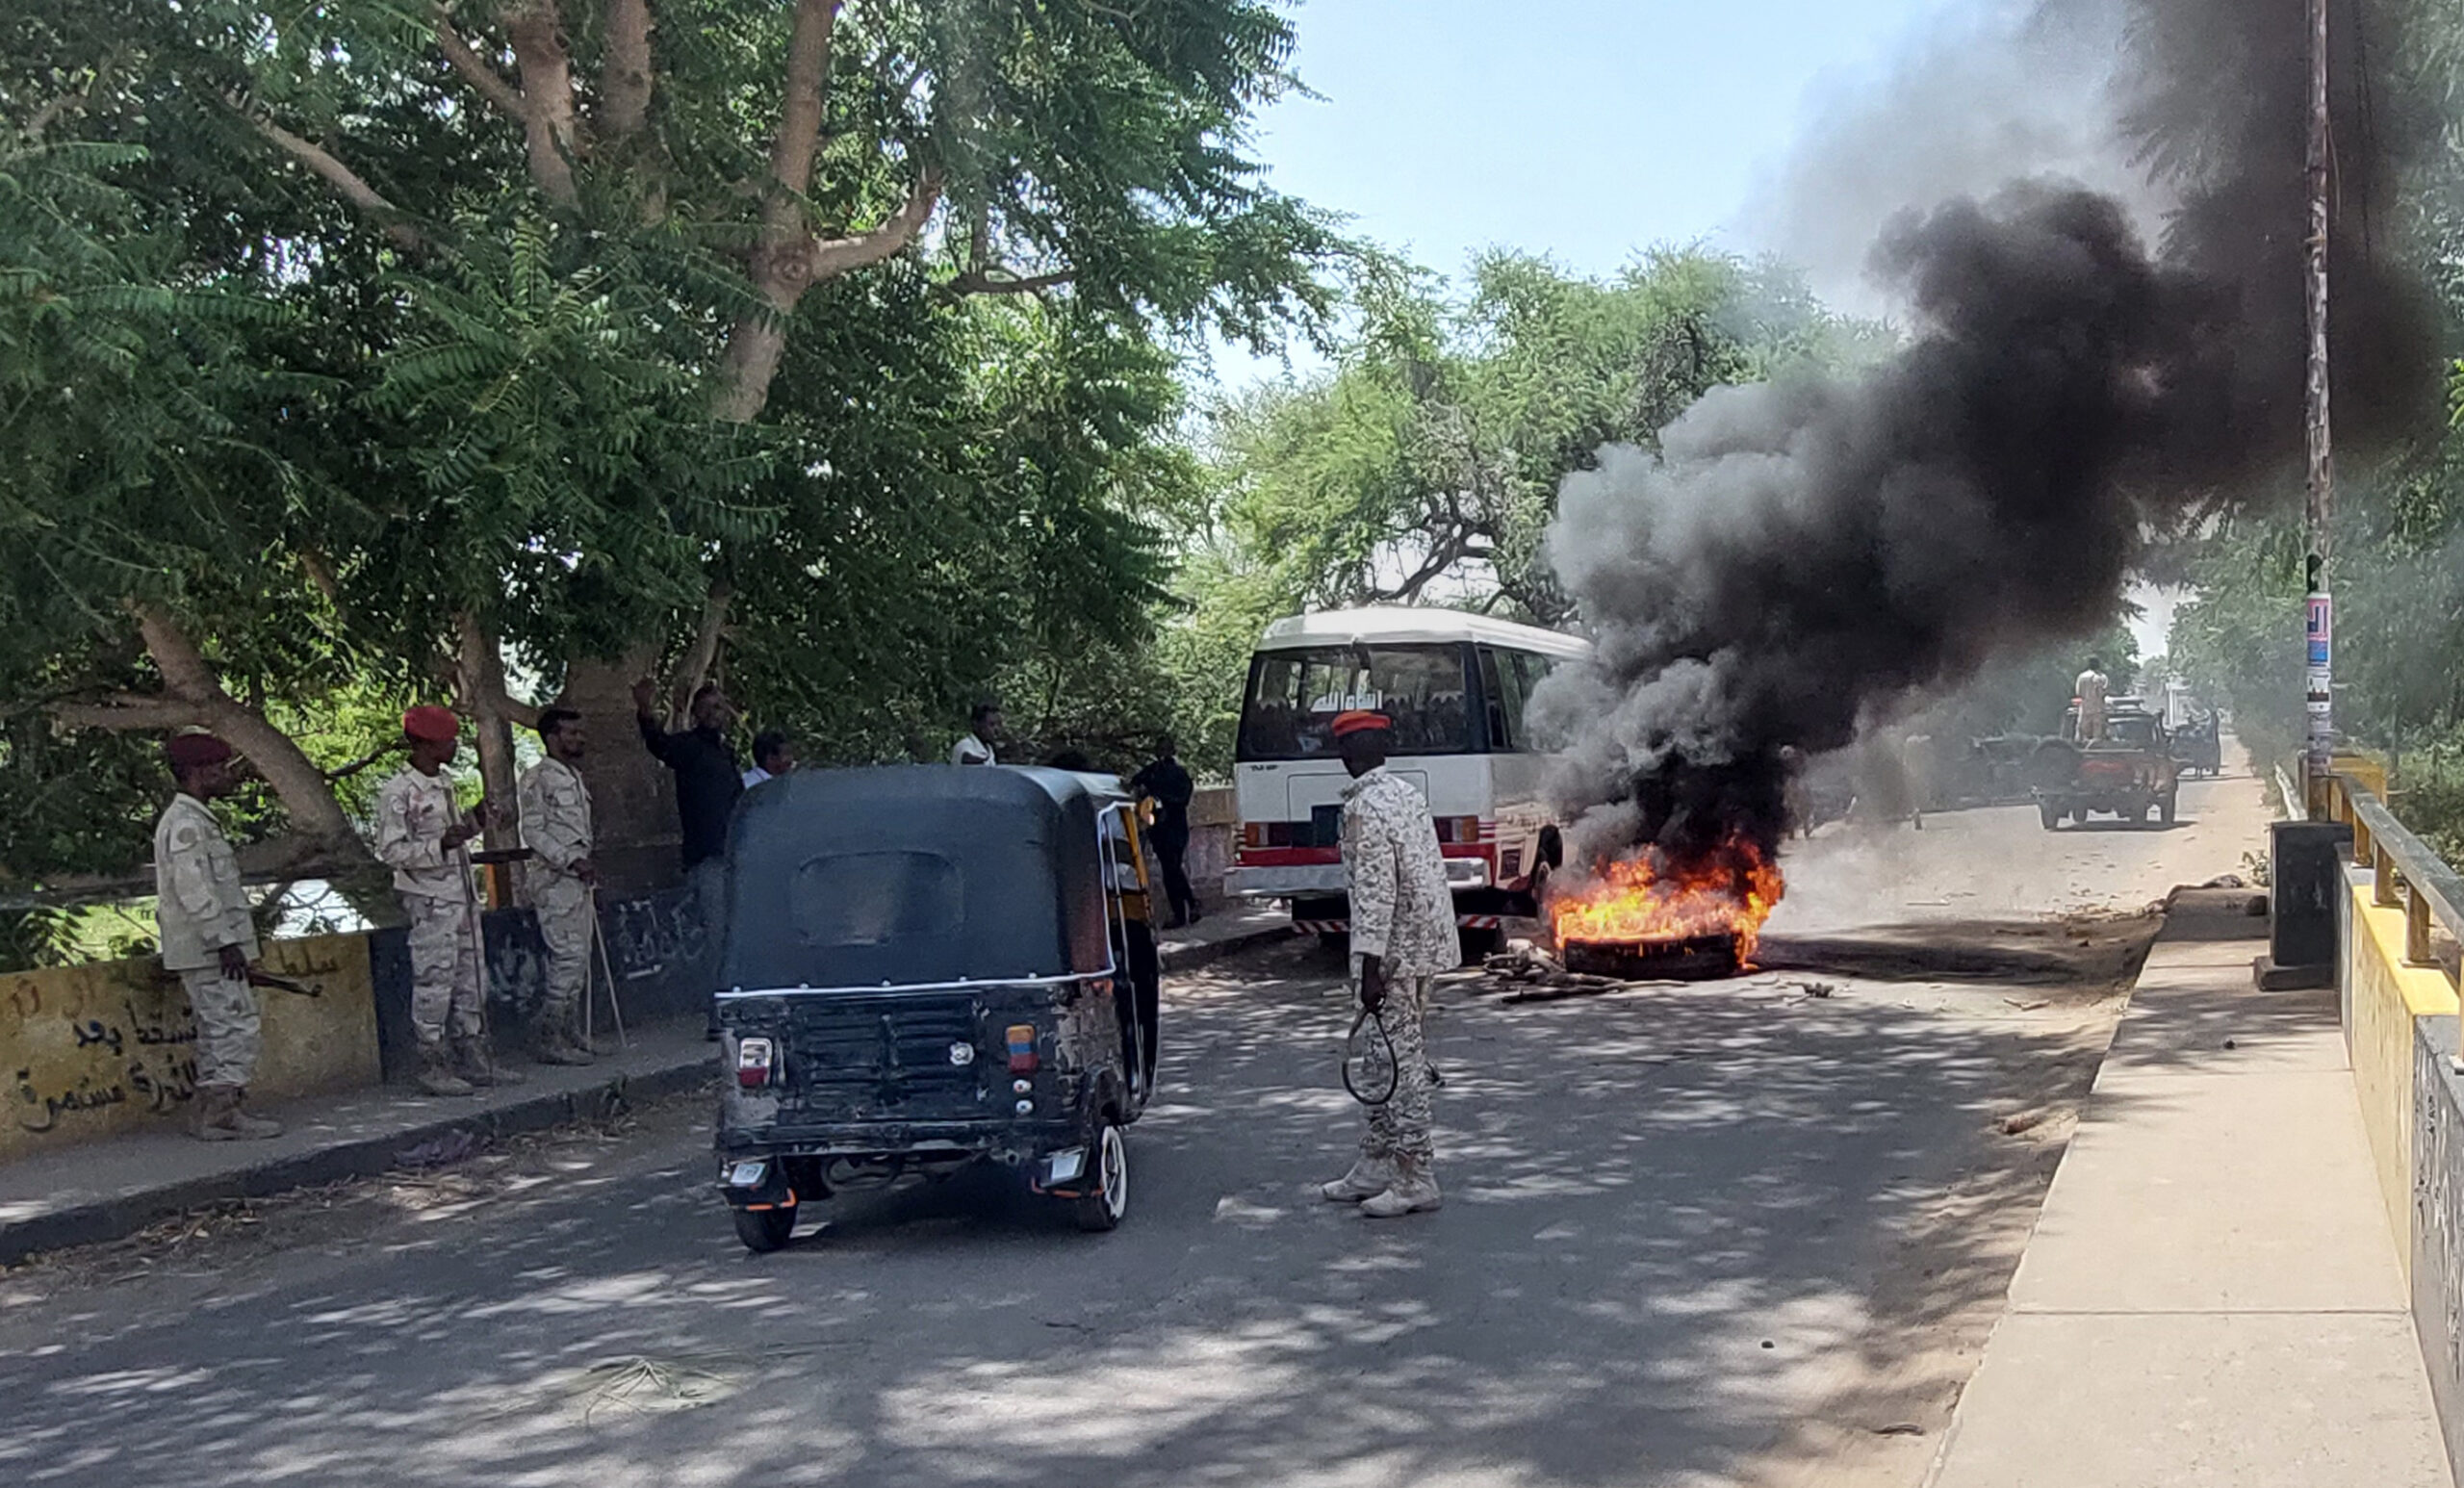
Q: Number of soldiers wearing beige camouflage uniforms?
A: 4